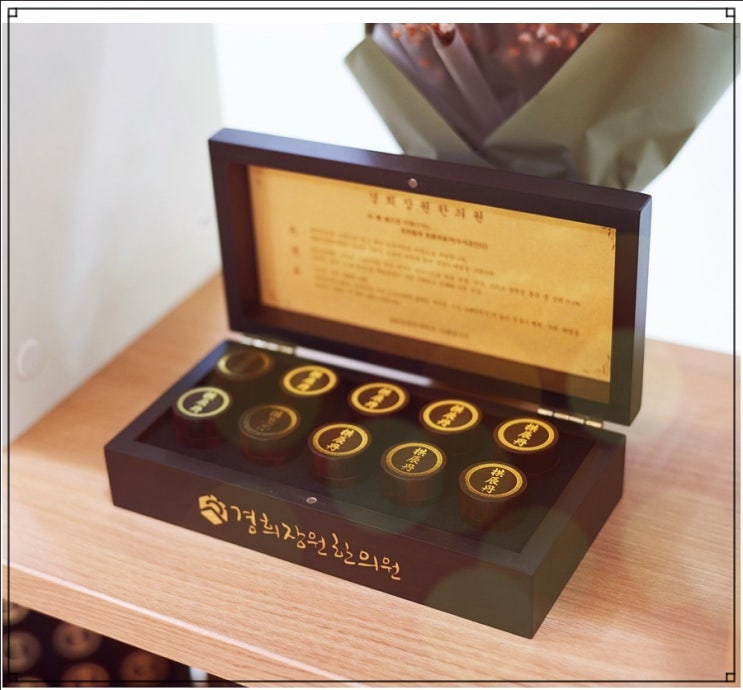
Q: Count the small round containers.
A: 10